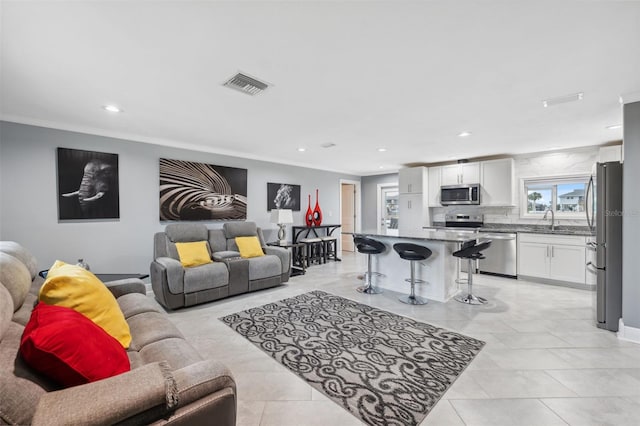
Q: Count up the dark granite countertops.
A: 2